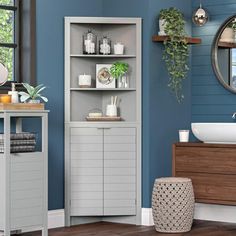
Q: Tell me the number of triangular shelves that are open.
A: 3